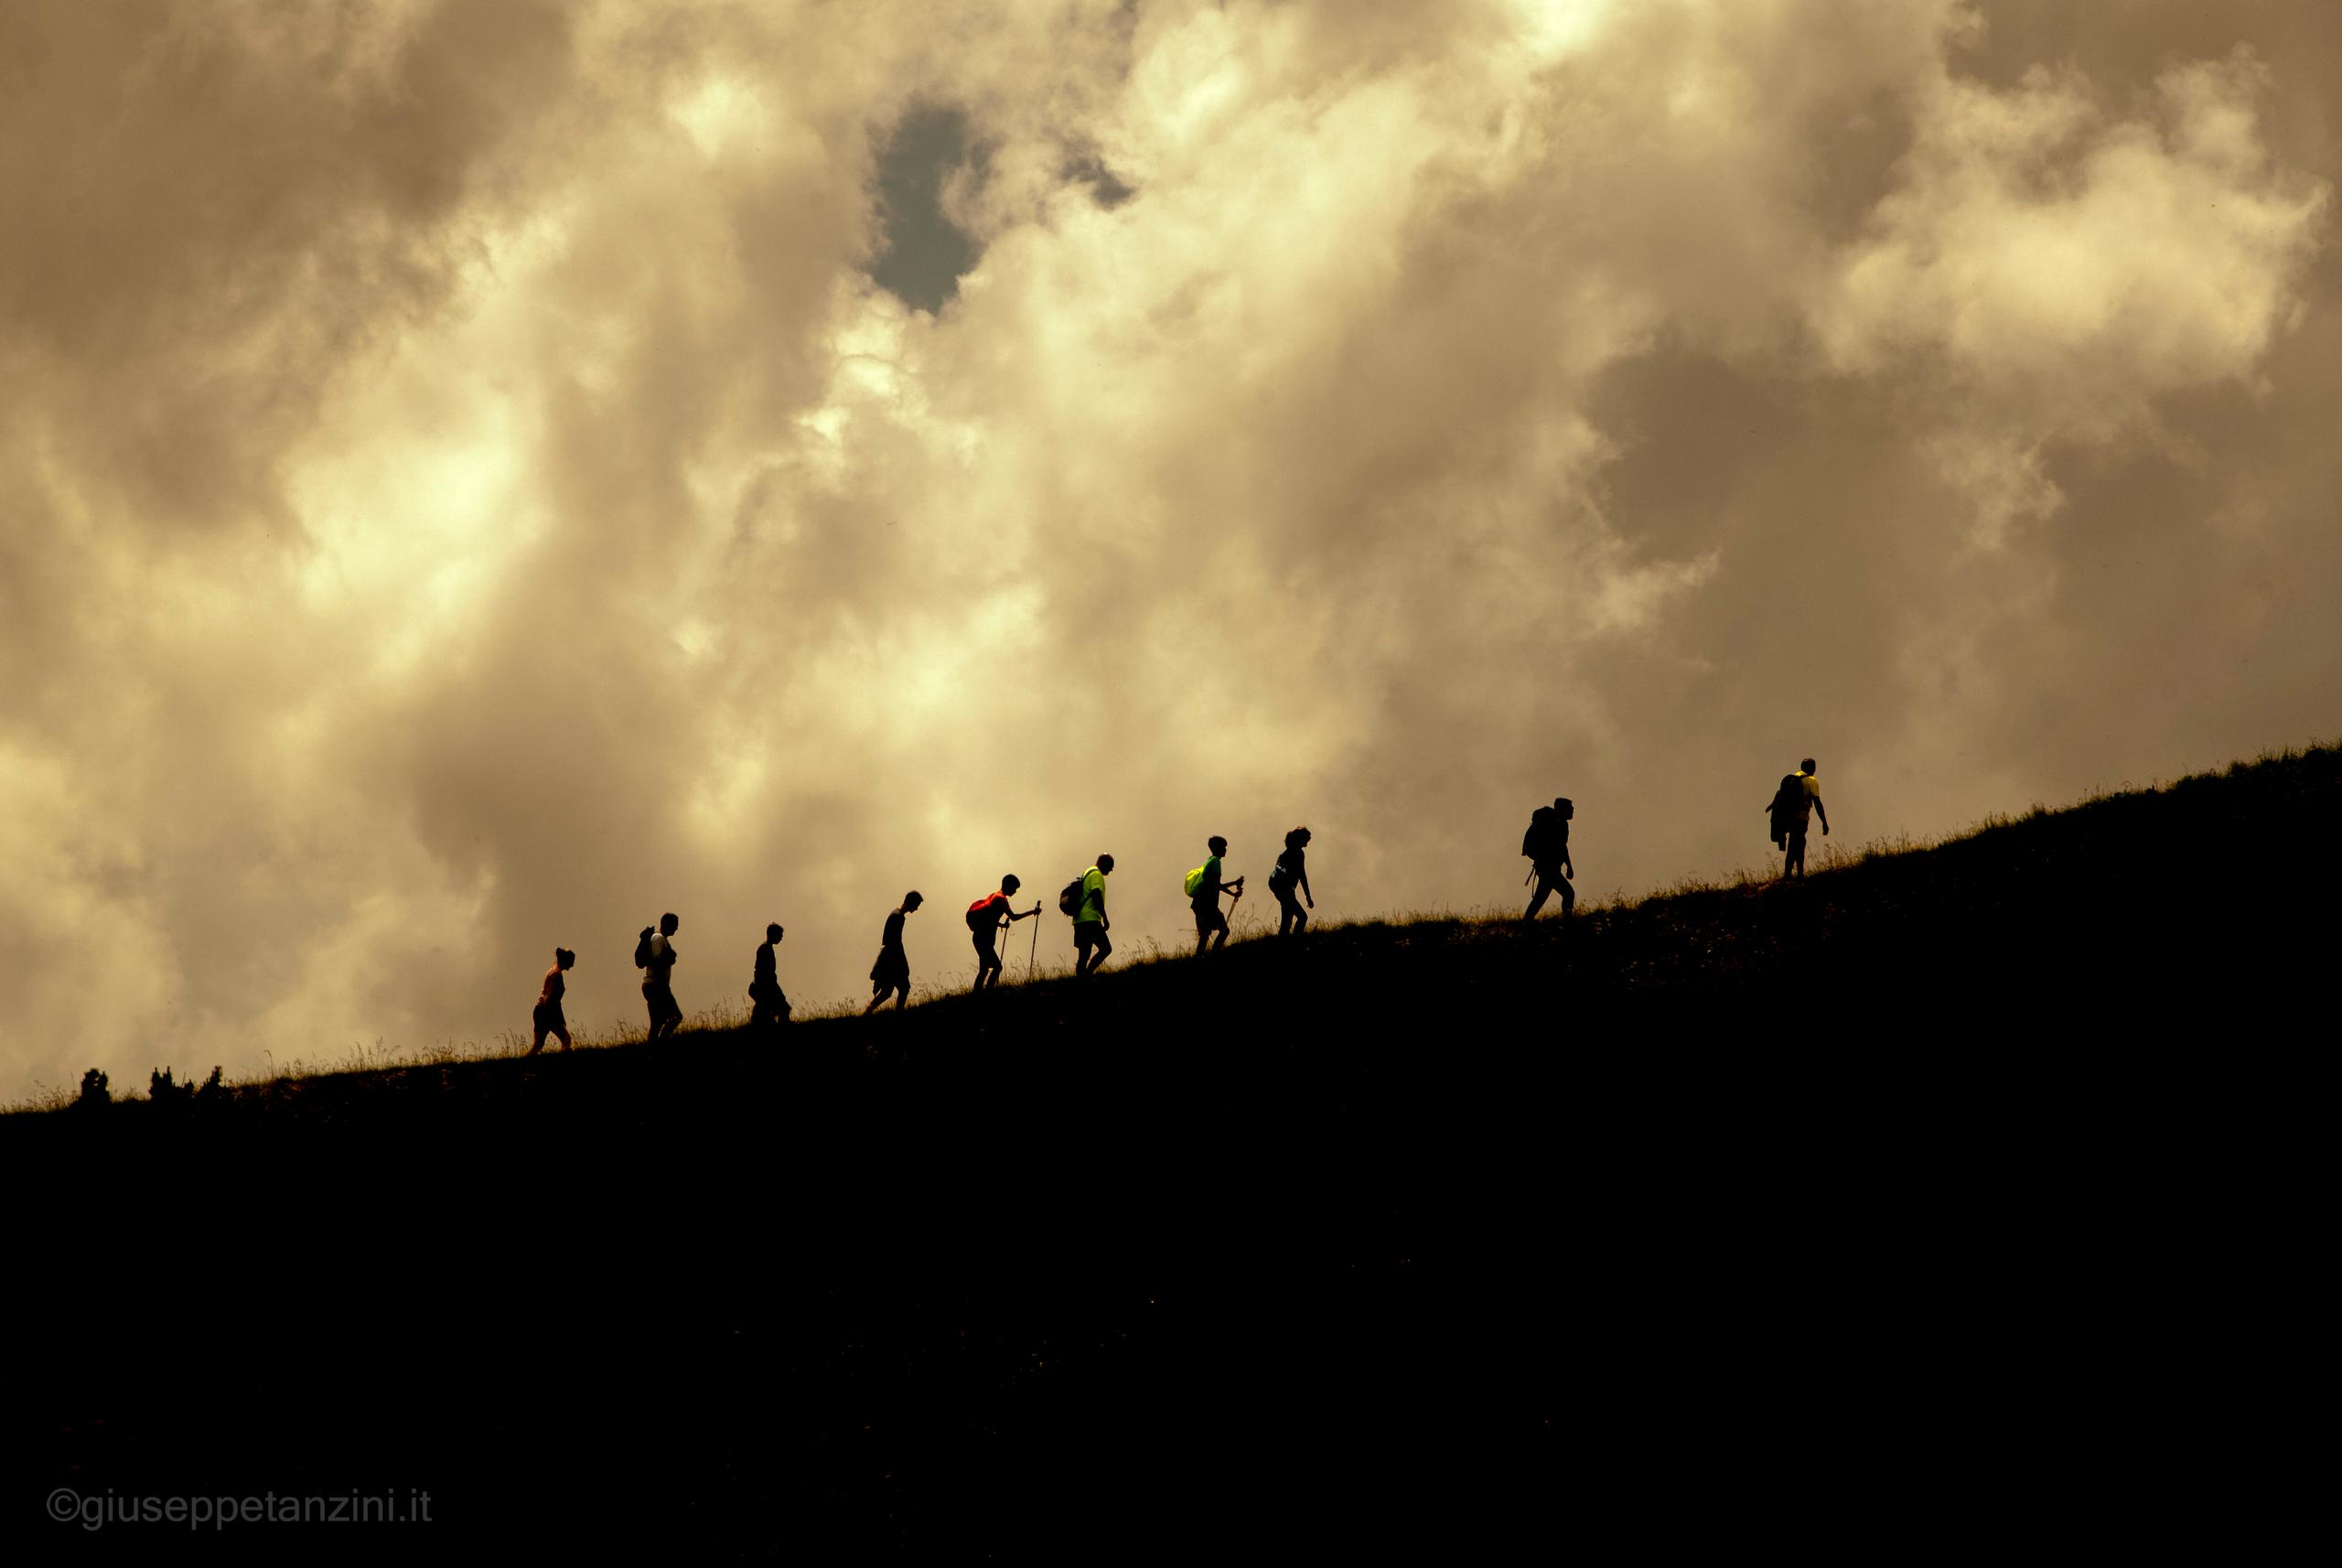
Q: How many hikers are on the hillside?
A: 10